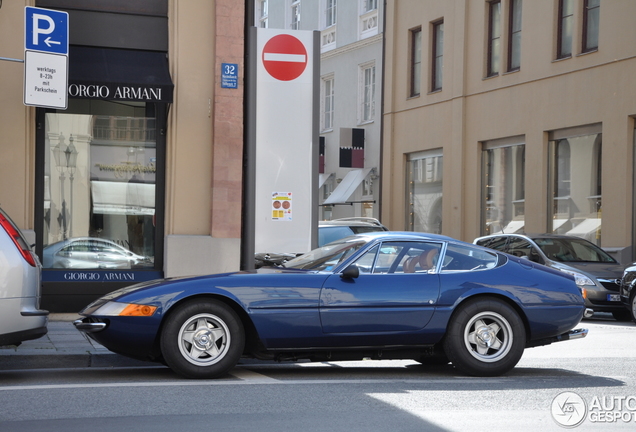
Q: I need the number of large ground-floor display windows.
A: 4